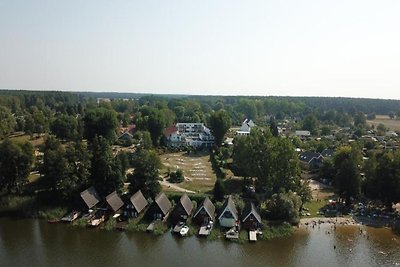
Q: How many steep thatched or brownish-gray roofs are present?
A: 8